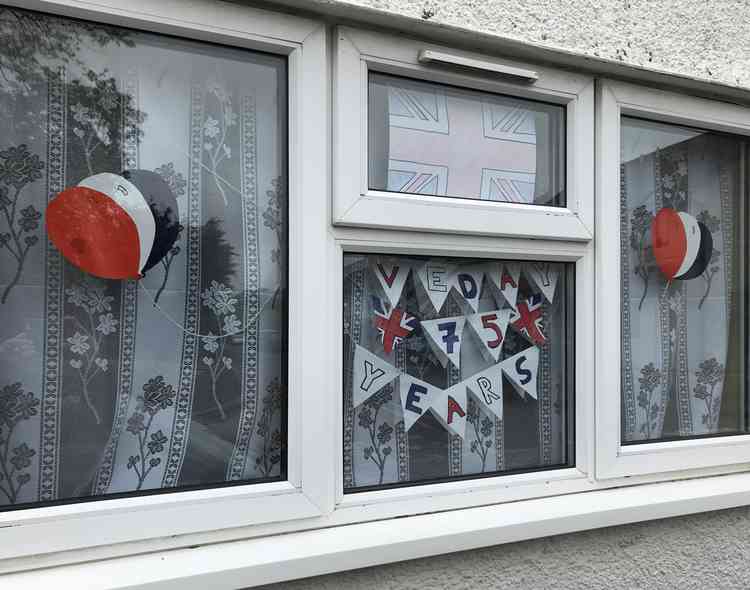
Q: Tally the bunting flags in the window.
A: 14